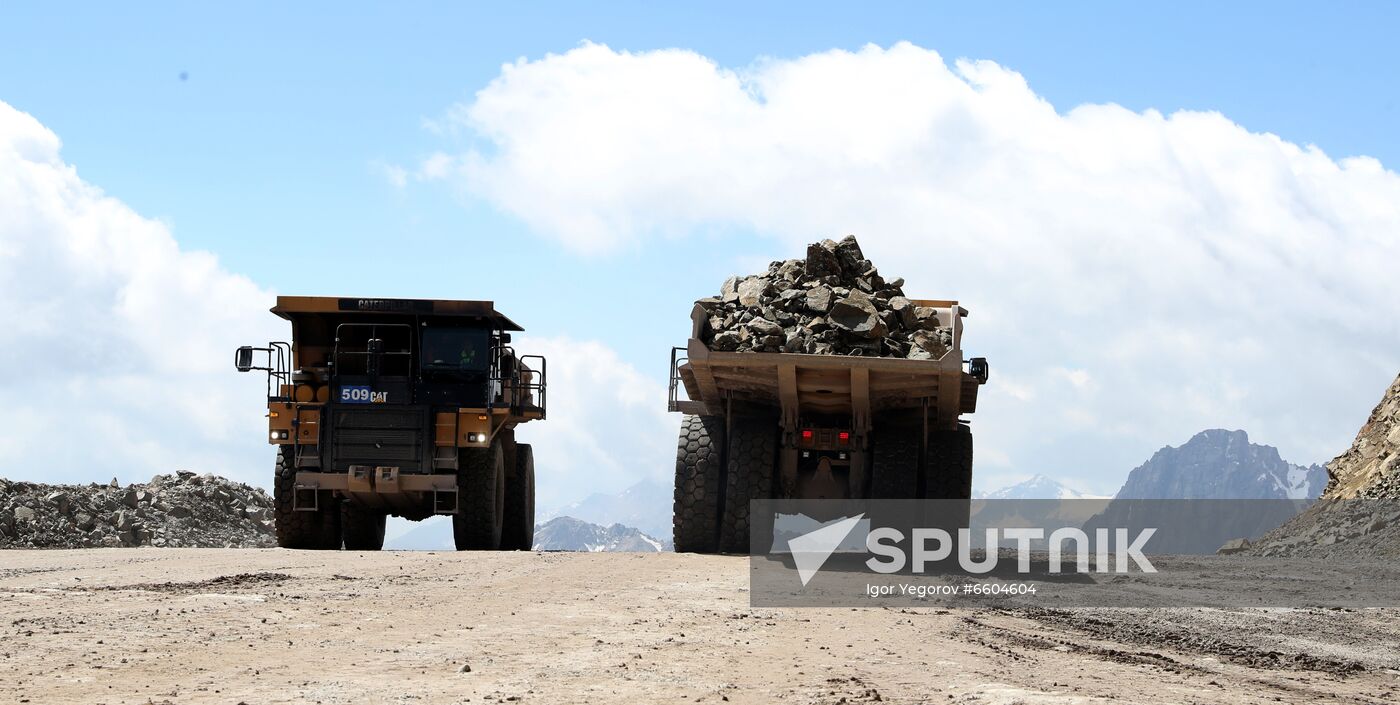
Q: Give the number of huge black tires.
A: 8